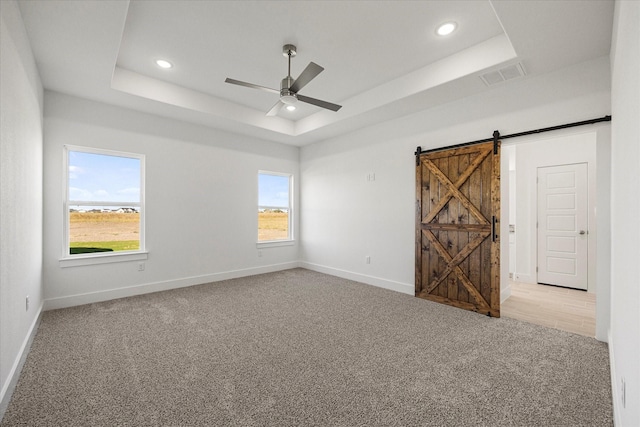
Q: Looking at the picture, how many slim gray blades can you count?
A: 4